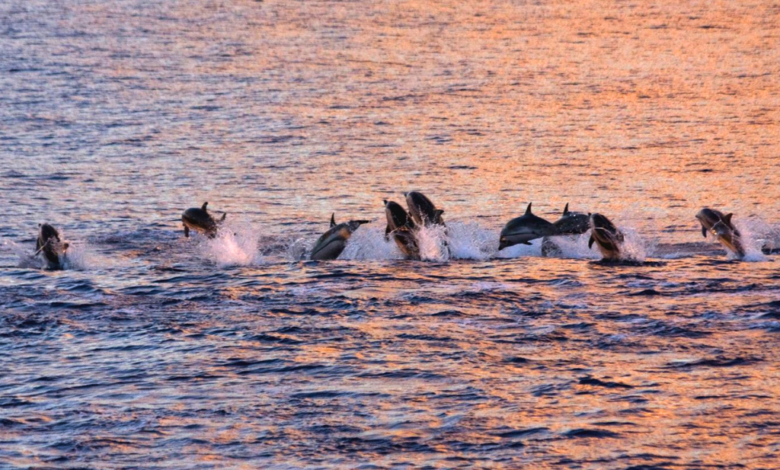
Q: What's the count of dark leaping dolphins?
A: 9